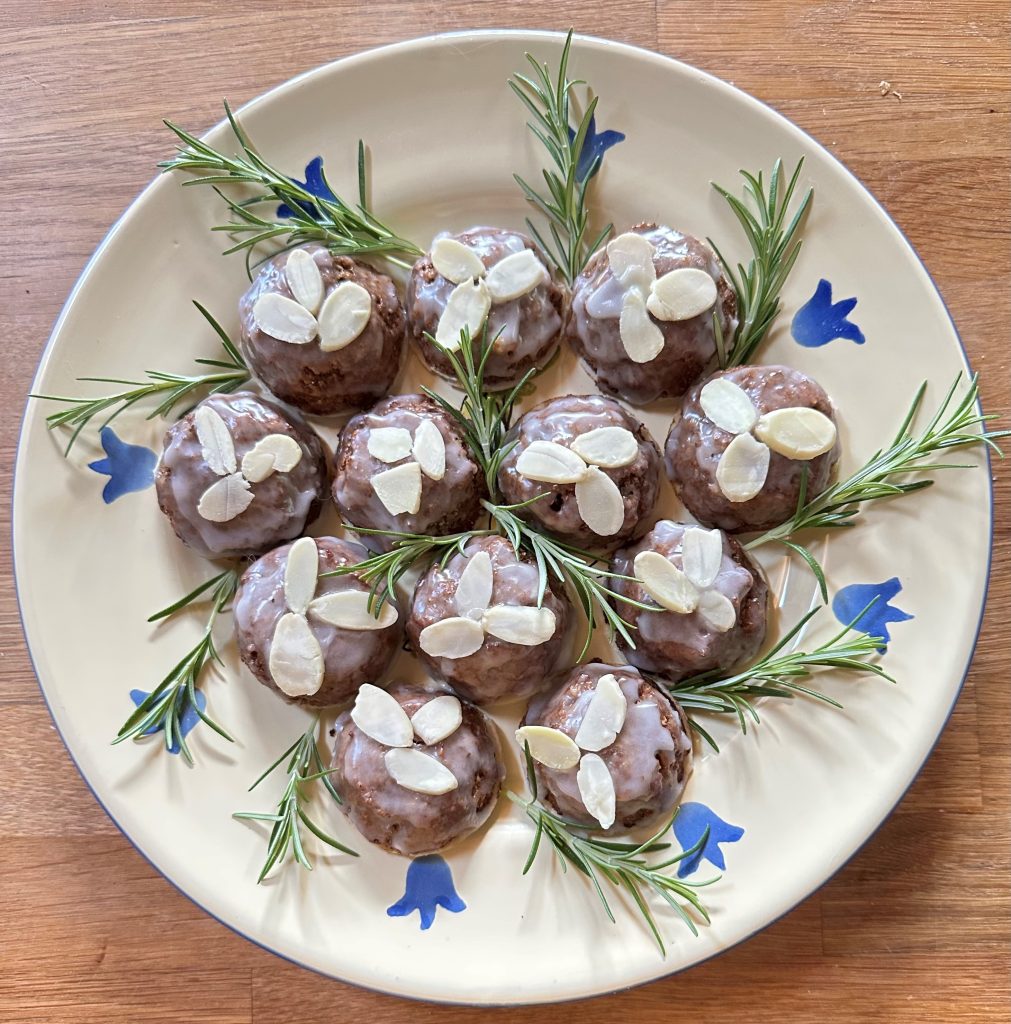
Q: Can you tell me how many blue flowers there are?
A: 8